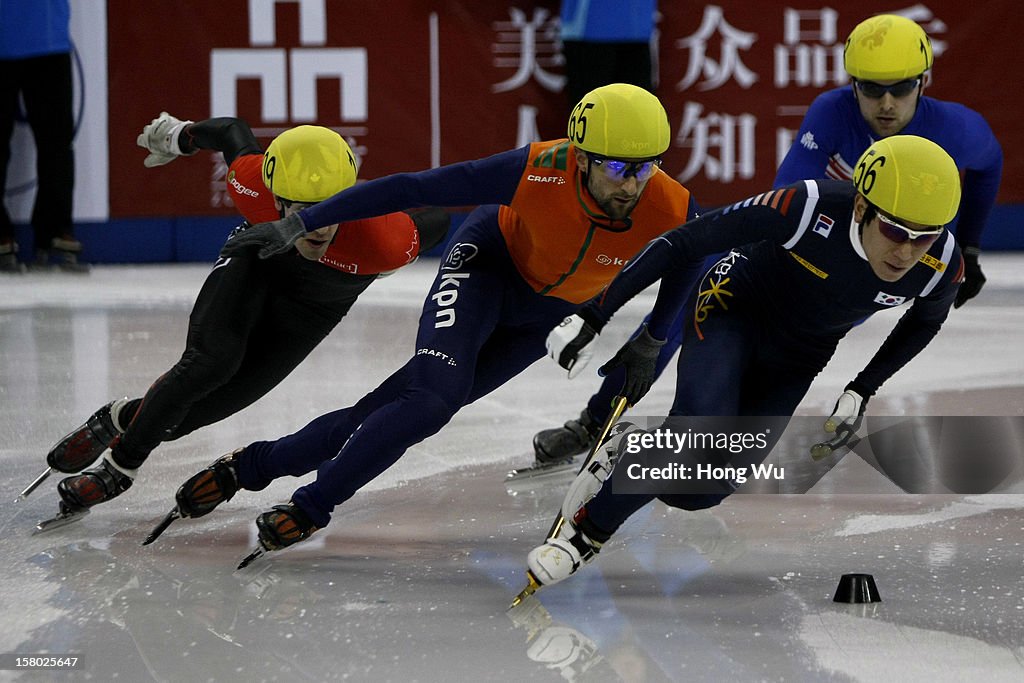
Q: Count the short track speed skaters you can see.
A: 4